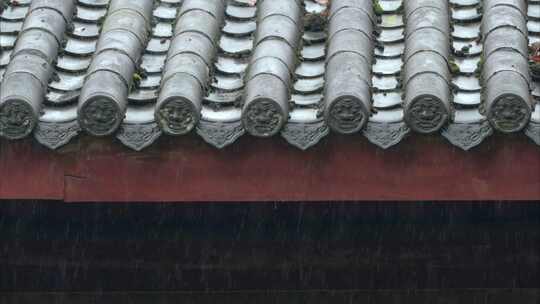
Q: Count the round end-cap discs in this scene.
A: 7